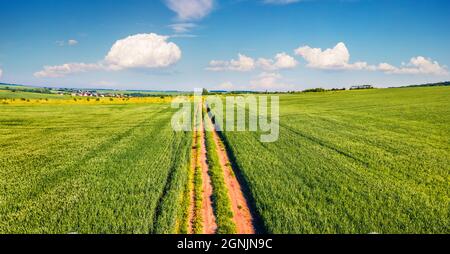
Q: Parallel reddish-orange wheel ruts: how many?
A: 2